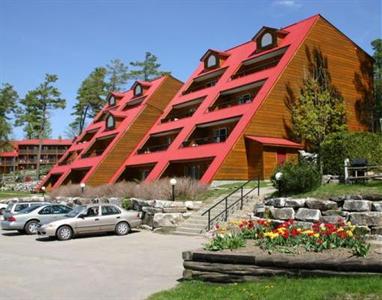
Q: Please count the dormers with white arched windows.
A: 5